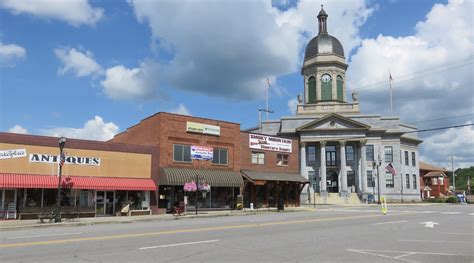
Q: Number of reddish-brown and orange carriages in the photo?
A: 0